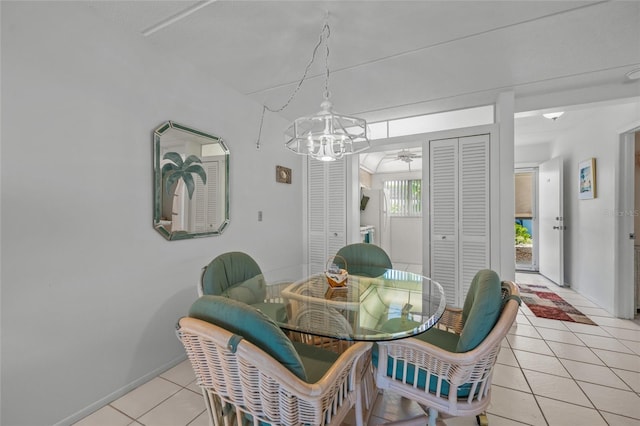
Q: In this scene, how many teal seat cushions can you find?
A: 4